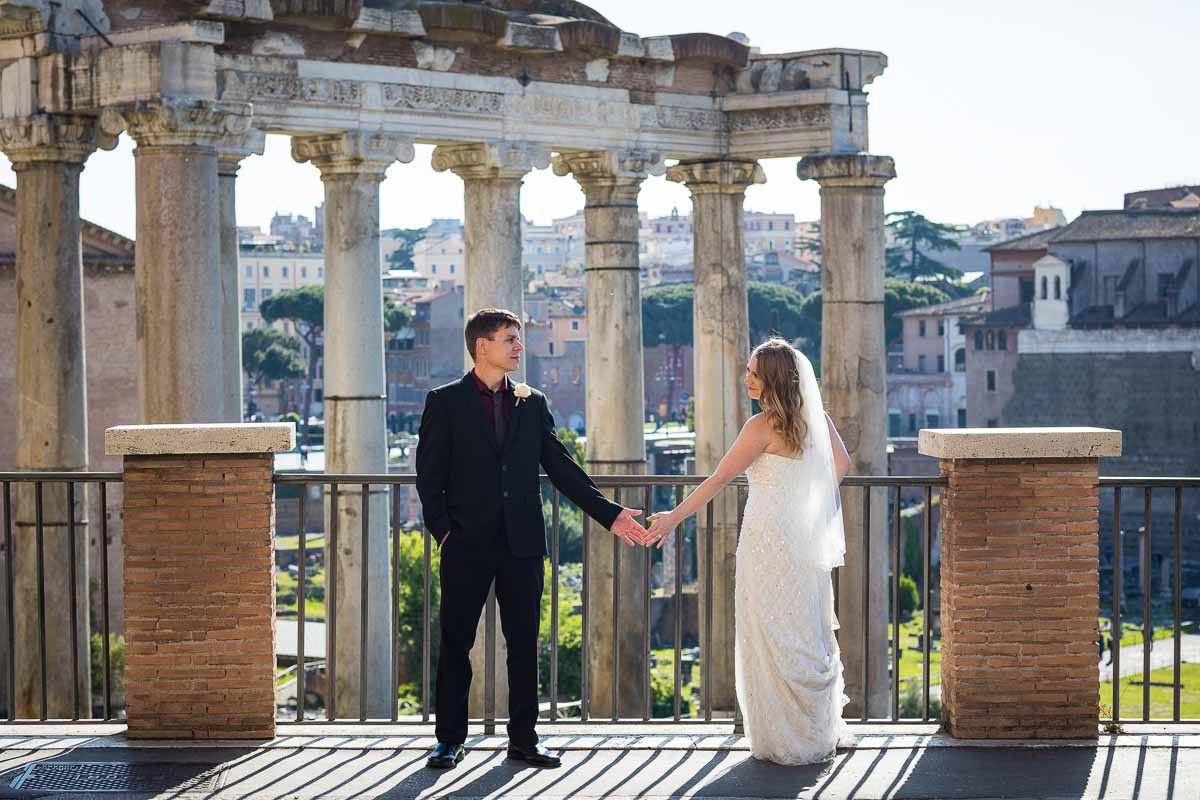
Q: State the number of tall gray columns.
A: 8